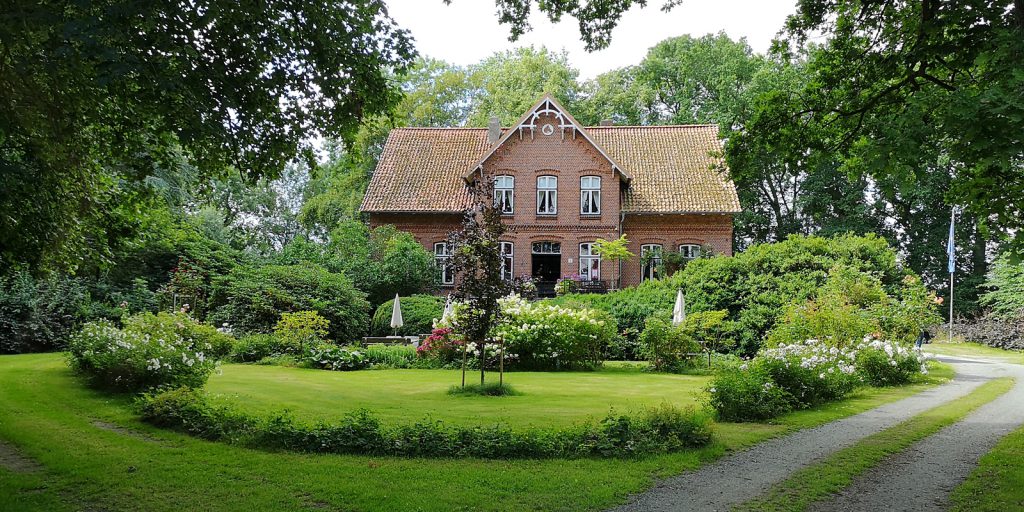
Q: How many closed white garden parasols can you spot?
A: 3